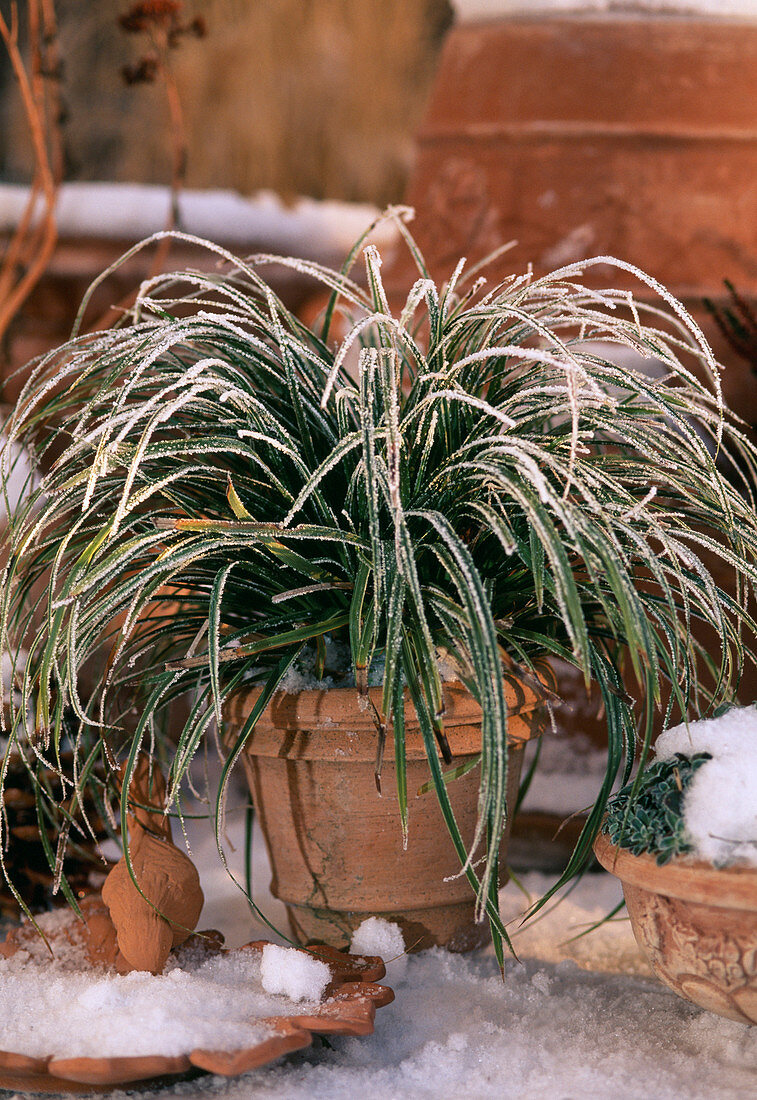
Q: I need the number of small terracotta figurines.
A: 1